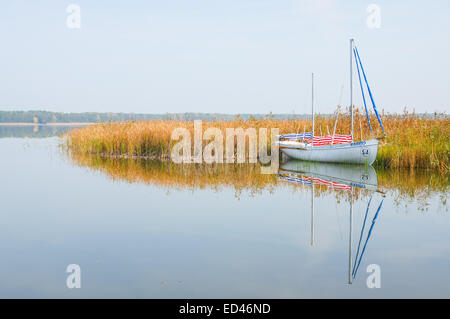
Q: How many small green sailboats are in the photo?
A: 0